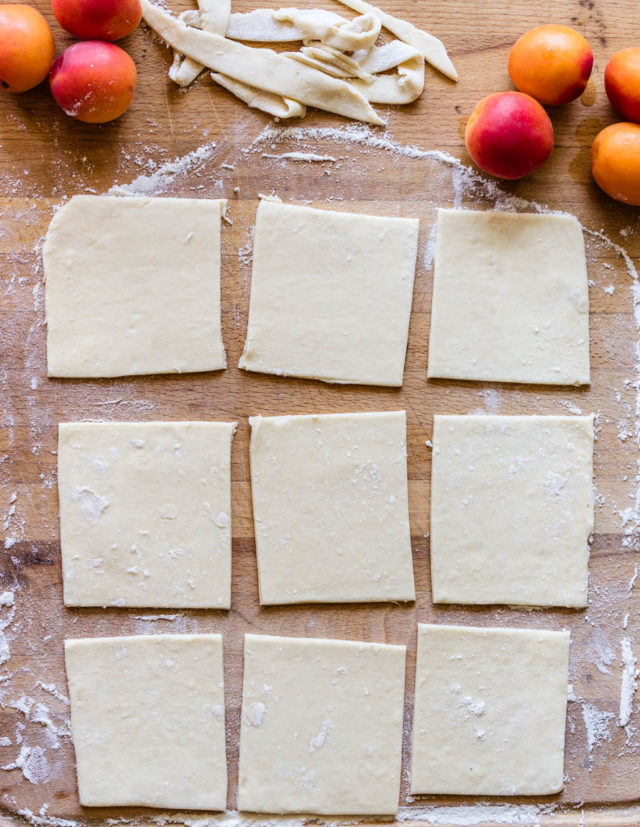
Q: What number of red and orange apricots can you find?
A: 7